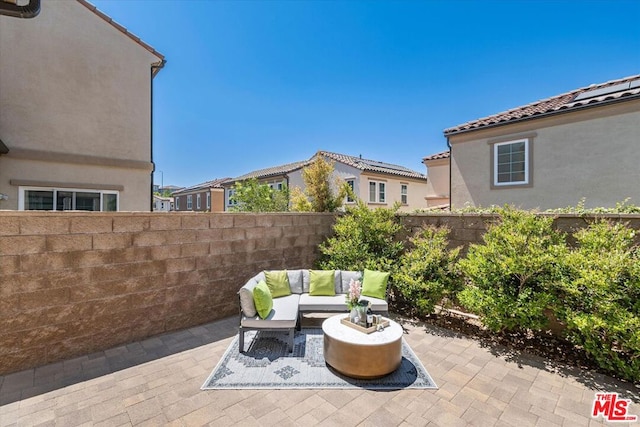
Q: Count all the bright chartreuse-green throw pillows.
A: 4